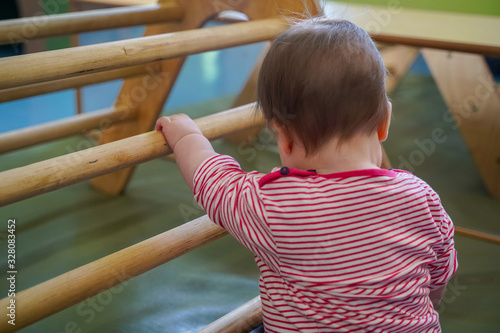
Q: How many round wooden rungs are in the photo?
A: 7